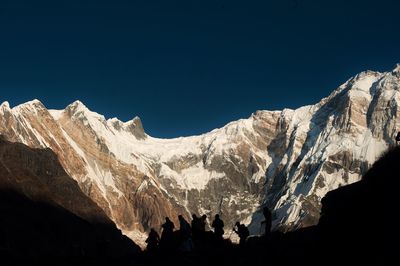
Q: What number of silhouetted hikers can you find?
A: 8